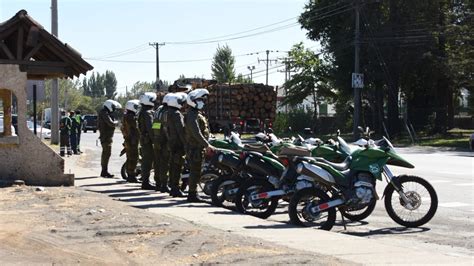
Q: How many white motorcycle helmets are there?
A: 6